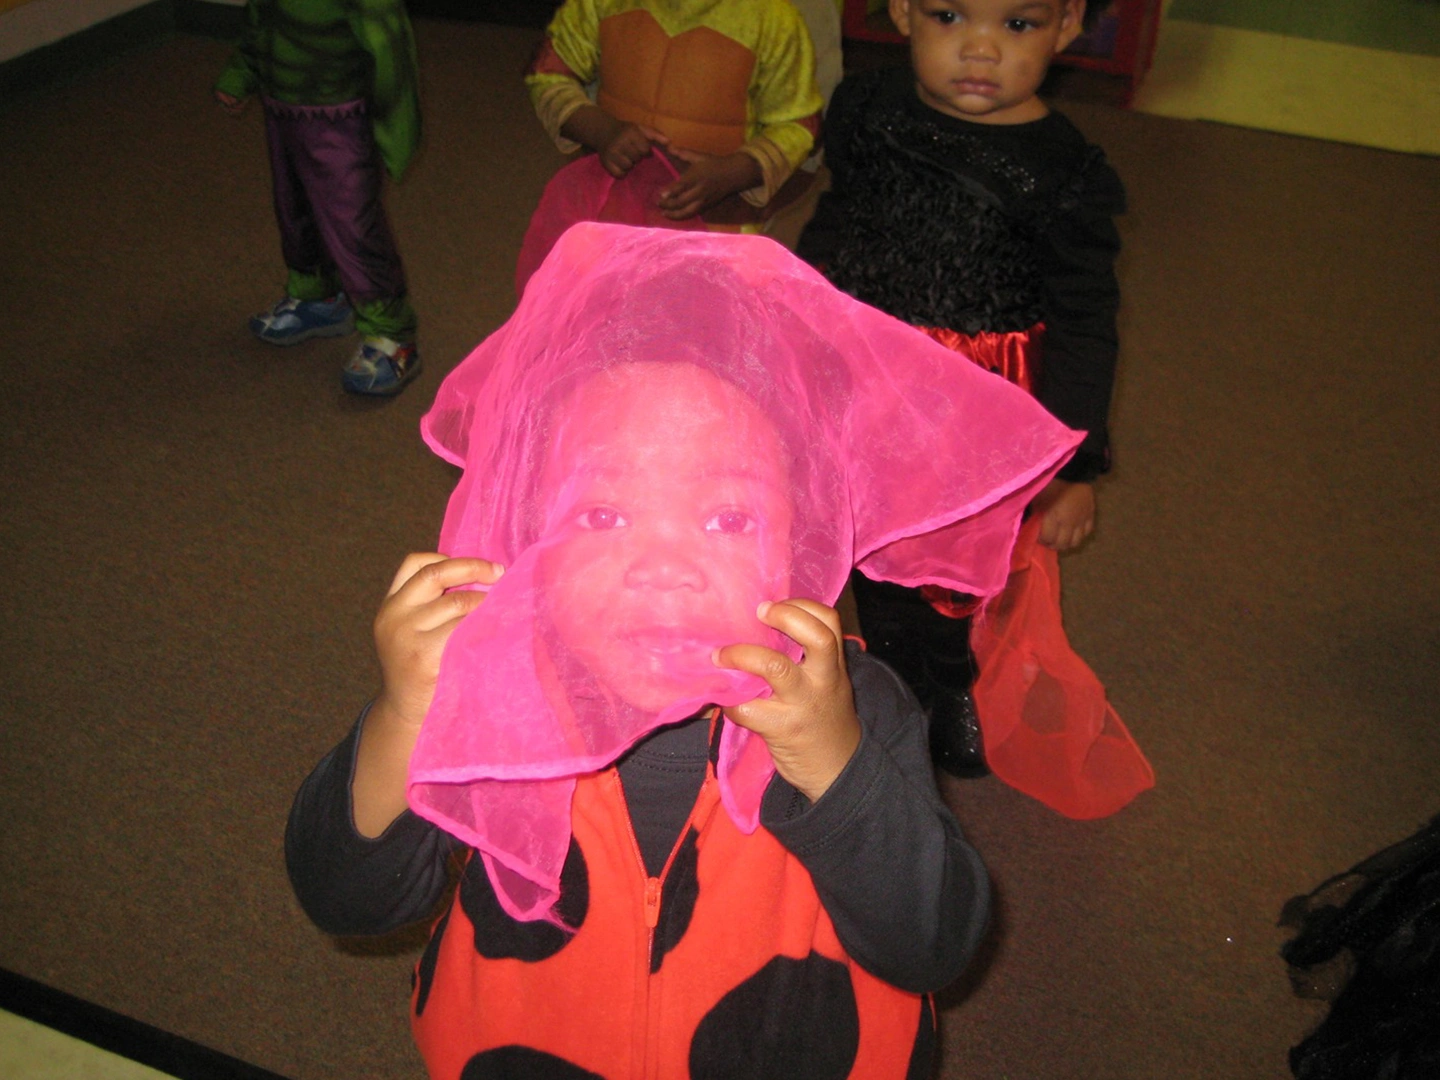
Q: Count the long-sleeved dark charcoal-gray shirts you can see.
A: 1